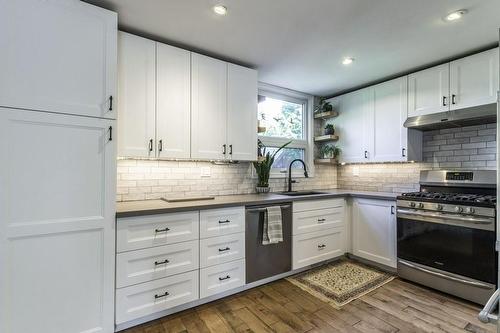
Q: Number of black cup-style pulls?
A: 0